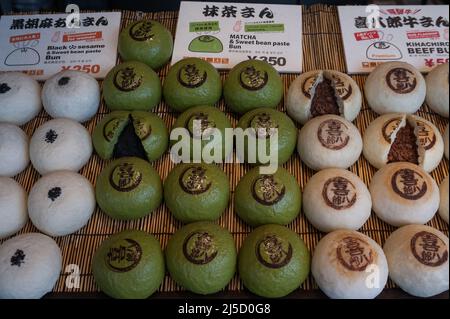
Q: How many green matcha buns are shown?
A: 13